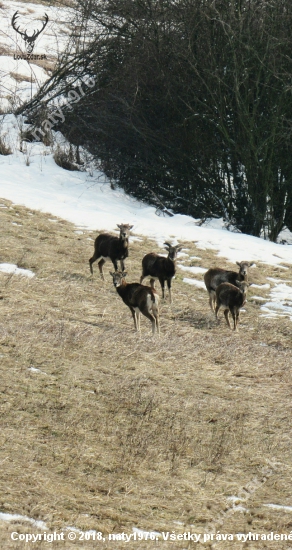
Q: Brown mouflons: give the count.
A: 5